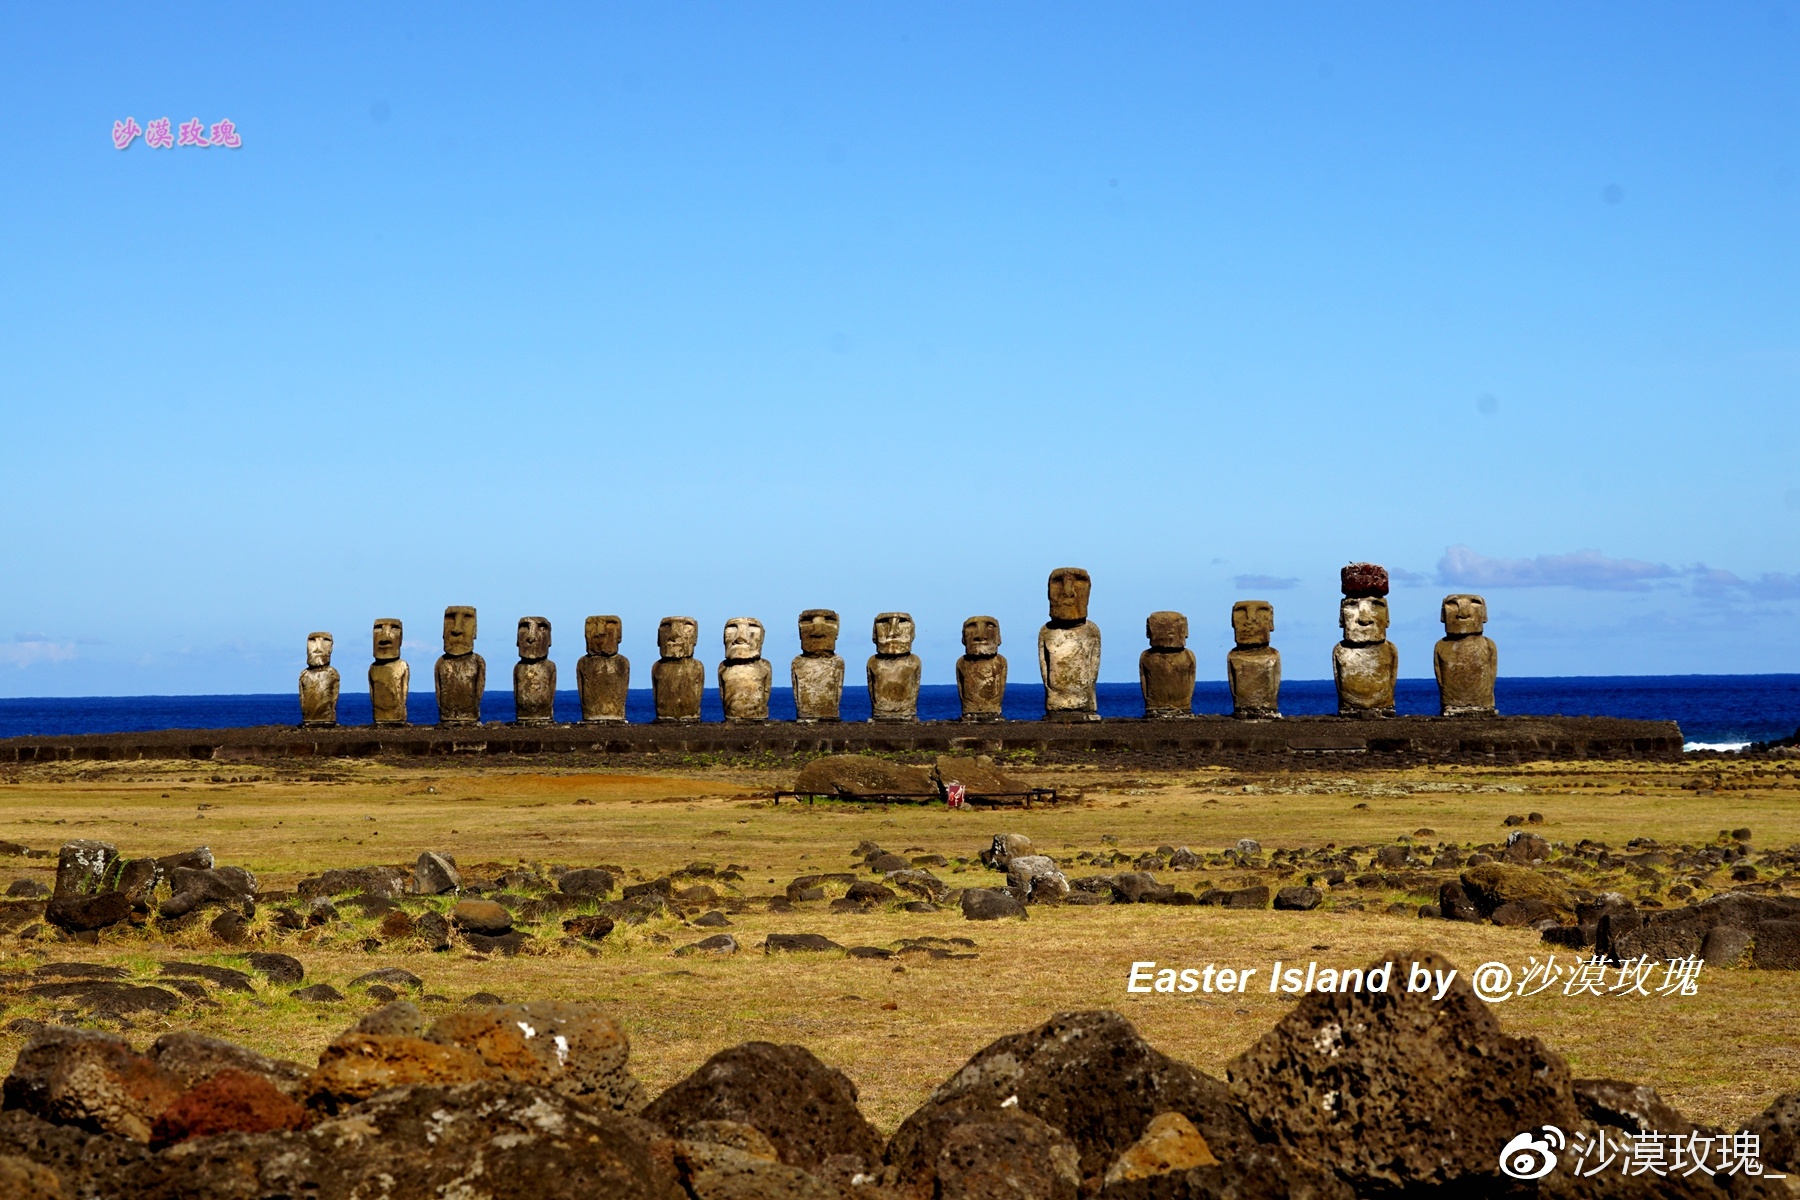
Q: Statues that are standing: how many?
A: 15